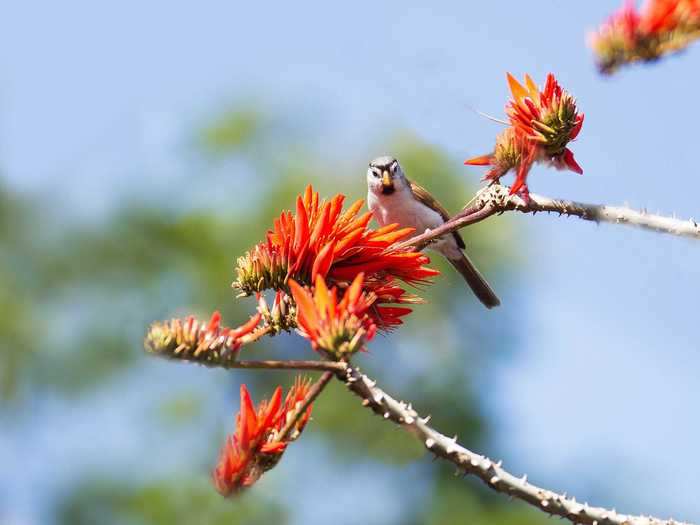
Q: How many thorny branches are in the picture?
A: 2